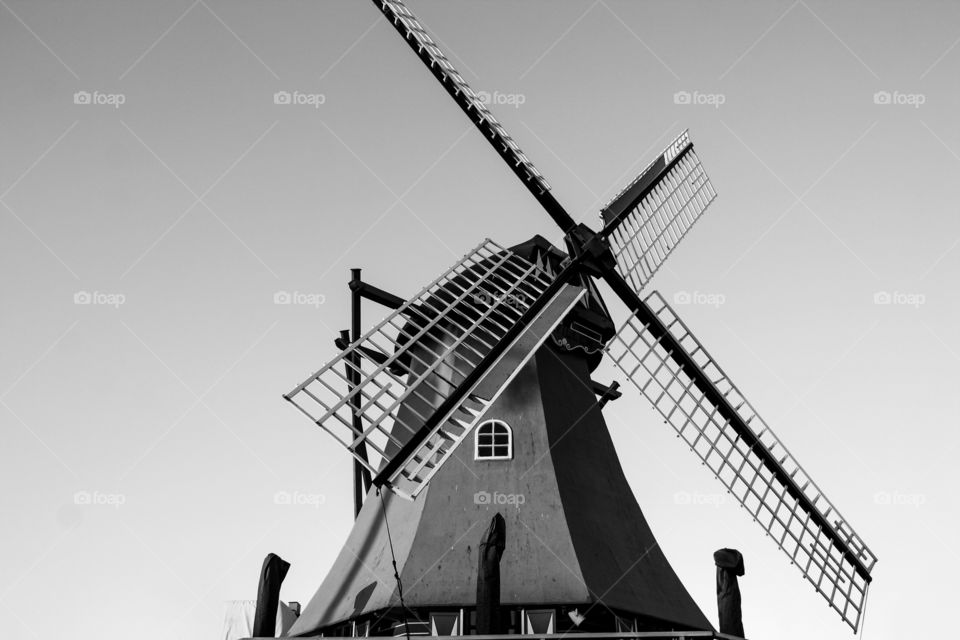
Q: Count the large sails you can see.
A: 4